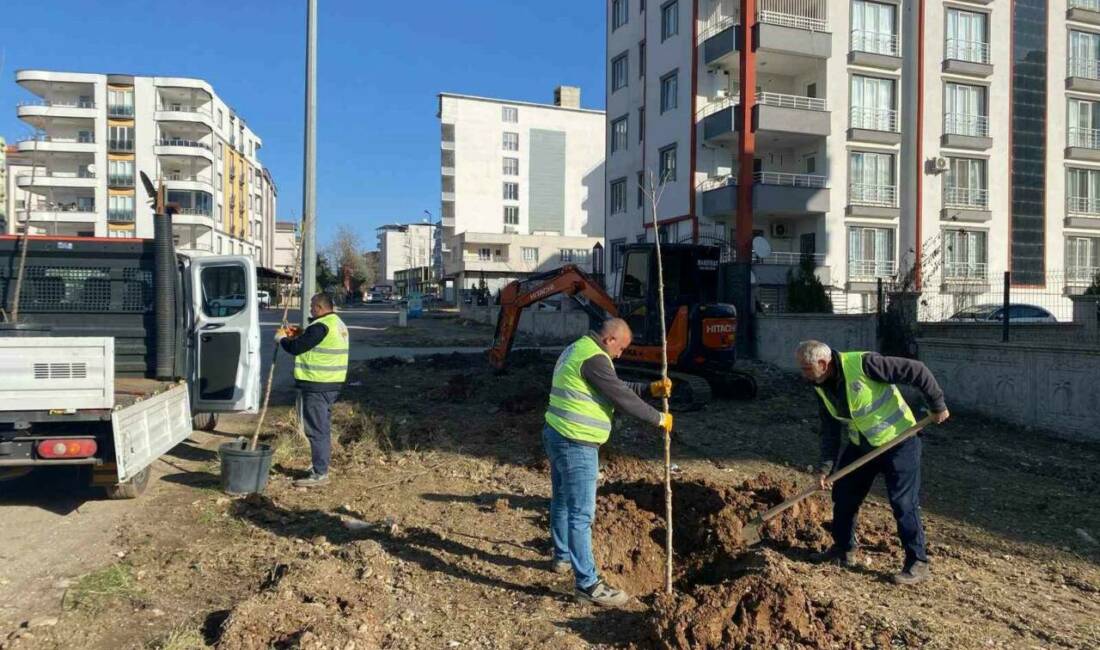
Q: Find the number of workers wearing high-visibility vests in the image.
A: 3